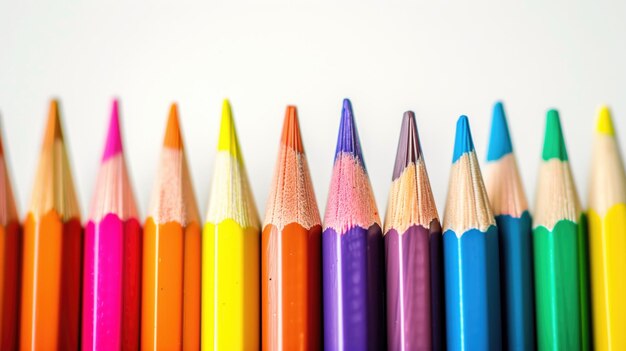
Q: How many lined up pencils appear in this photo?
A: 12